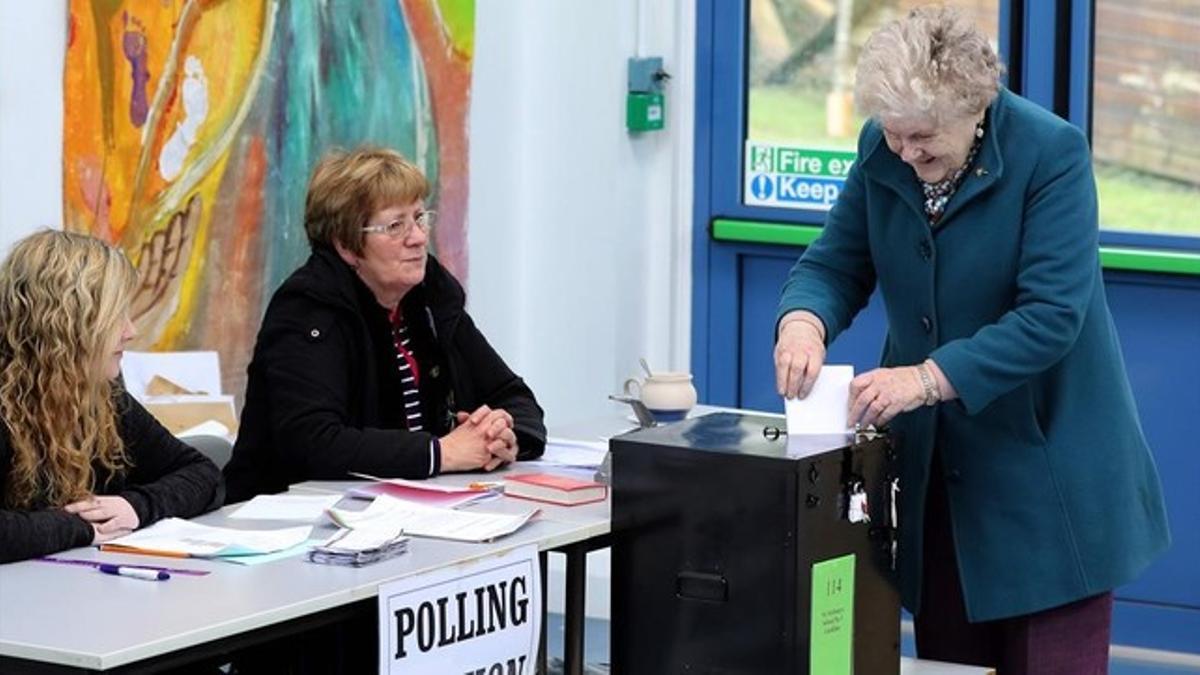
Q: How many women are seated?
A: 2